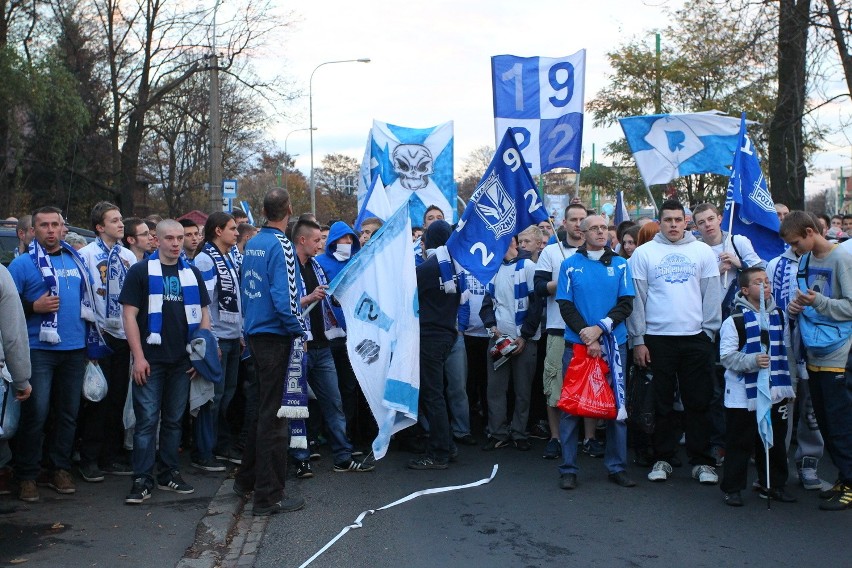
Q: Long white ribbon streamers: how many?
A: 1